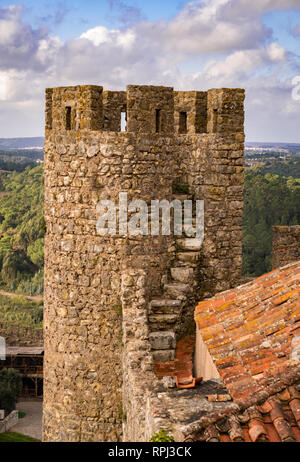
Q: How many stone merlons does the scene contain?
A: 5